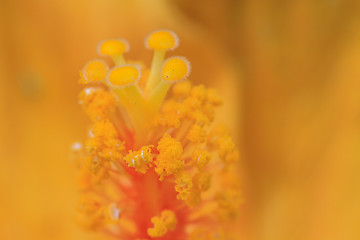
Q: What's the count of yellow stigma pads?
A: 5